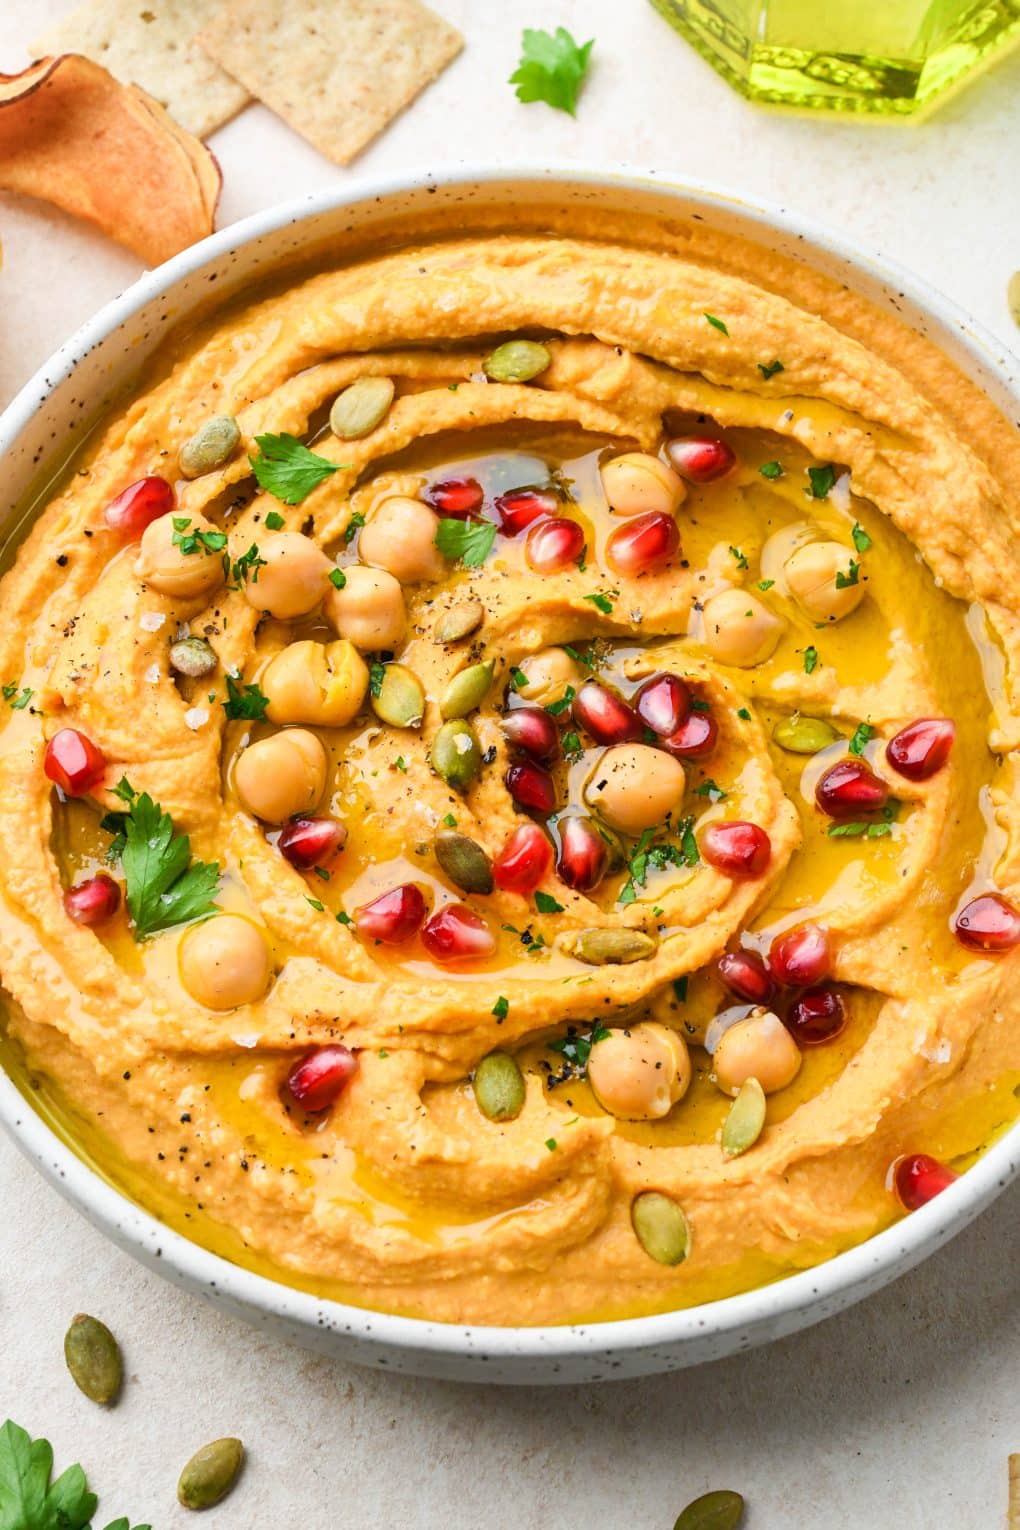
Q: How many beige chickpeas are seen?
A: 14